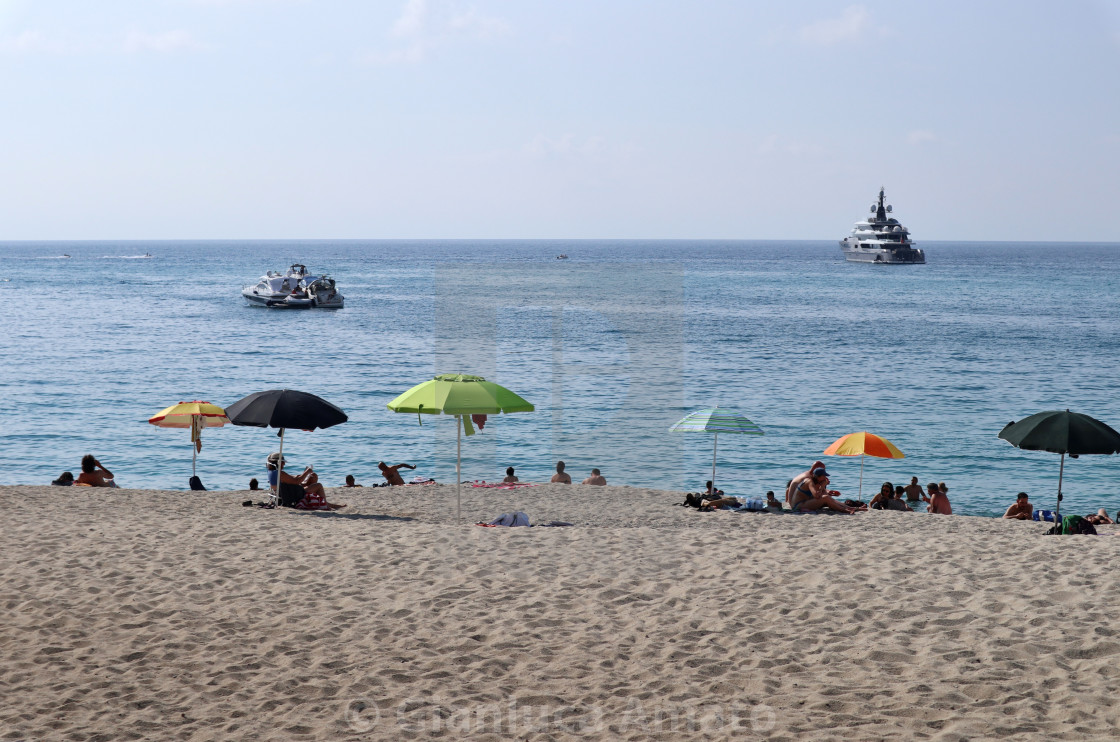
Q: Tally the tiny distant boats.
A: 3